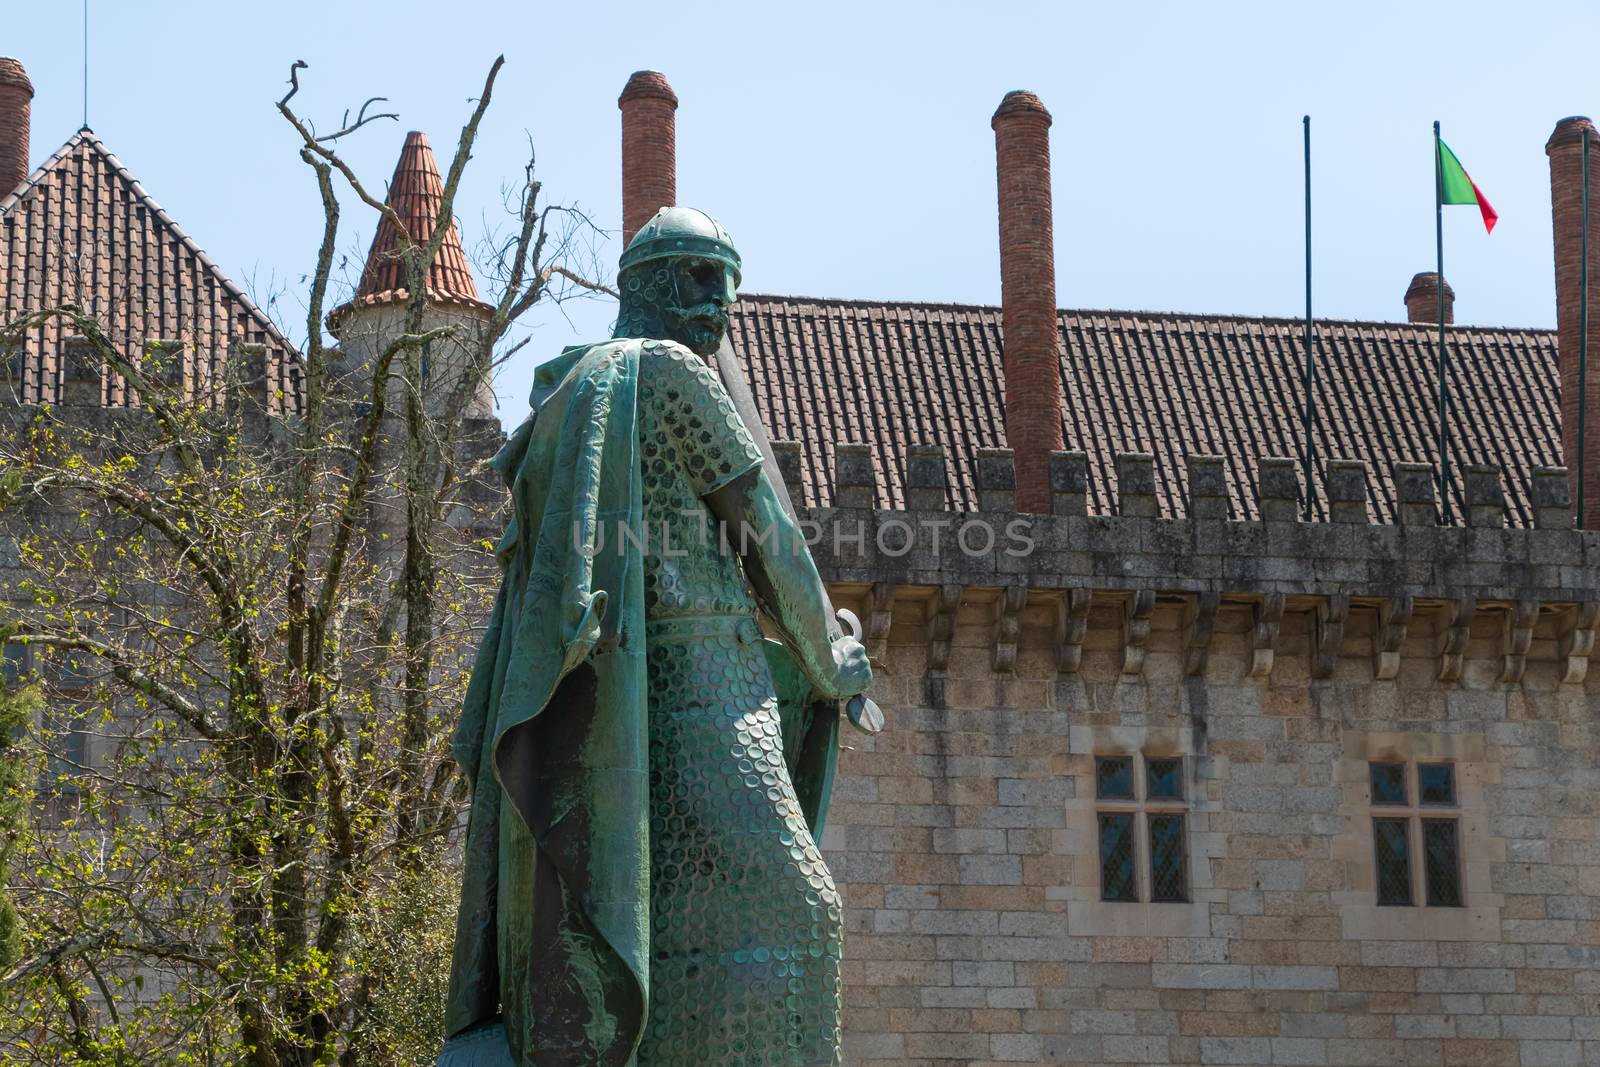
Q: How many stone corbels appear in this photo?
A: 12